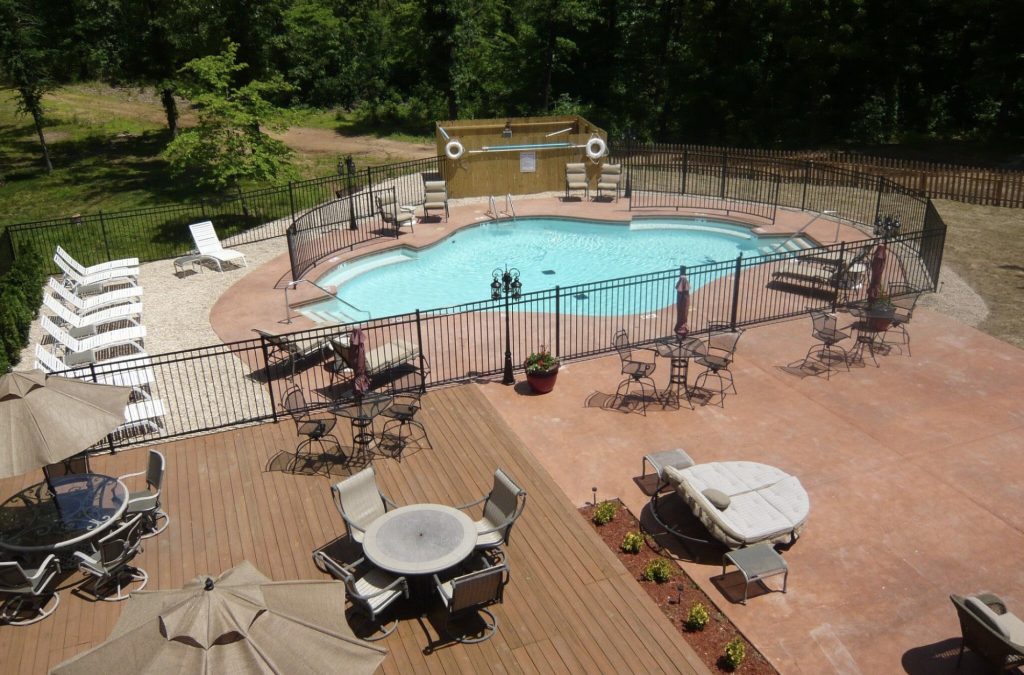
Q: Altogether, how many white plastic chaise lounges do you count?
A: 9